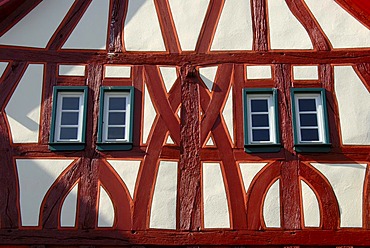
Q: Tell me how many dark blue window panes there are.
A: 12